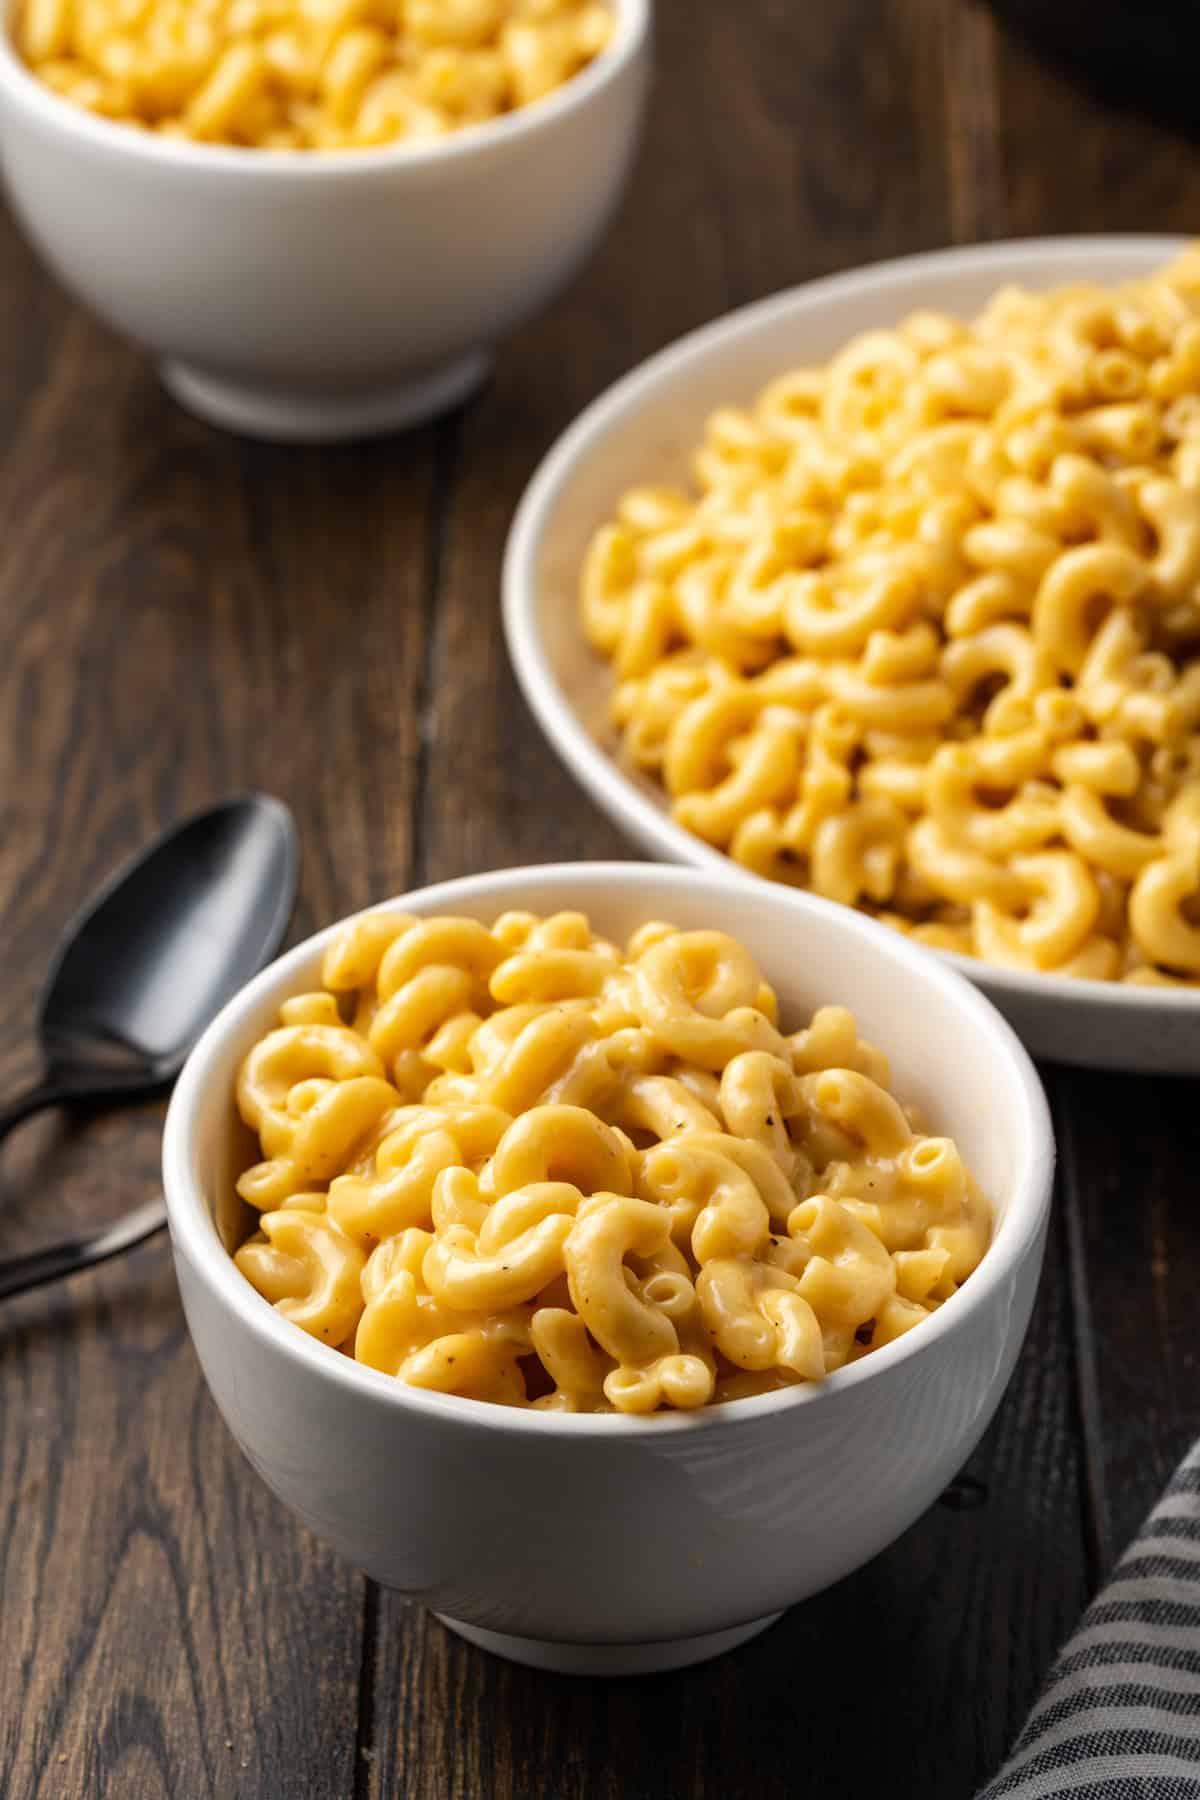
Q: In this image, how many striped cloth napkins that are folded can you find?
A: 1